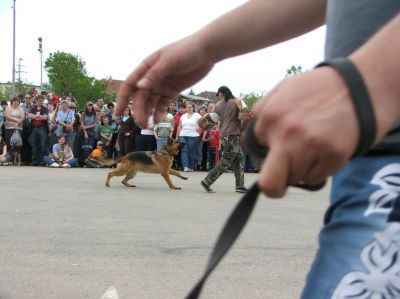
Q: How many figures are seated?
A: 3